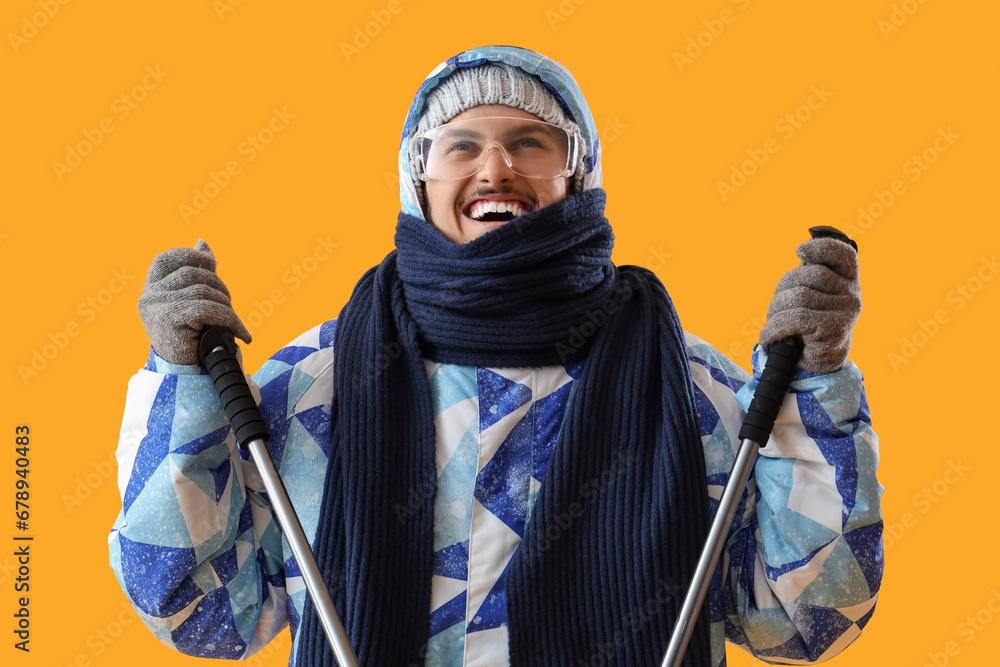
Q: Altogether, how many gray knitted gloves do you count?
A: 2